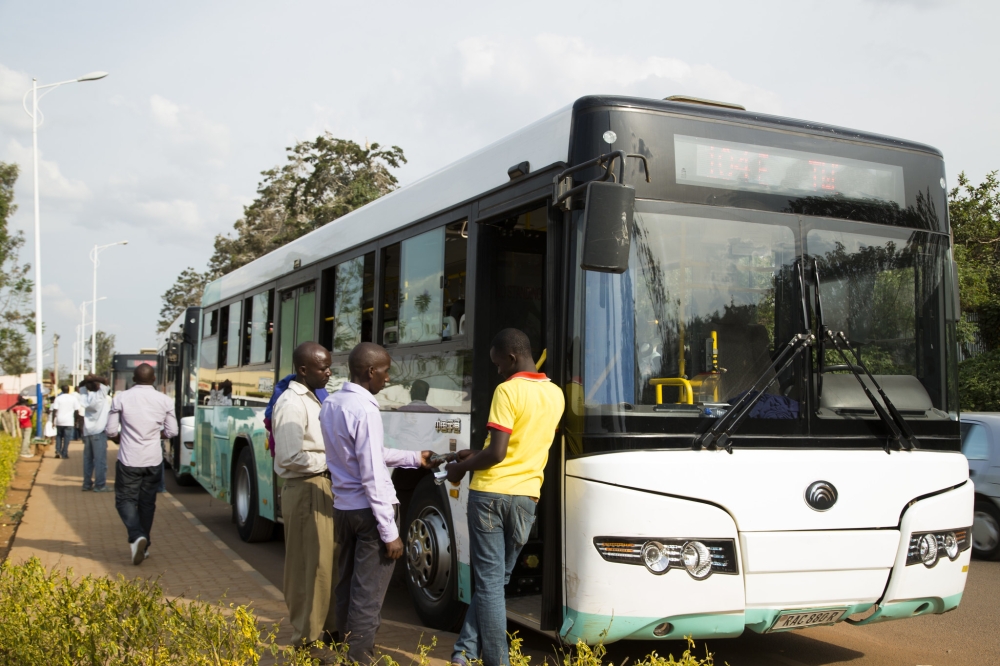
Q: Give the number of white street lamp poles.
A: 5